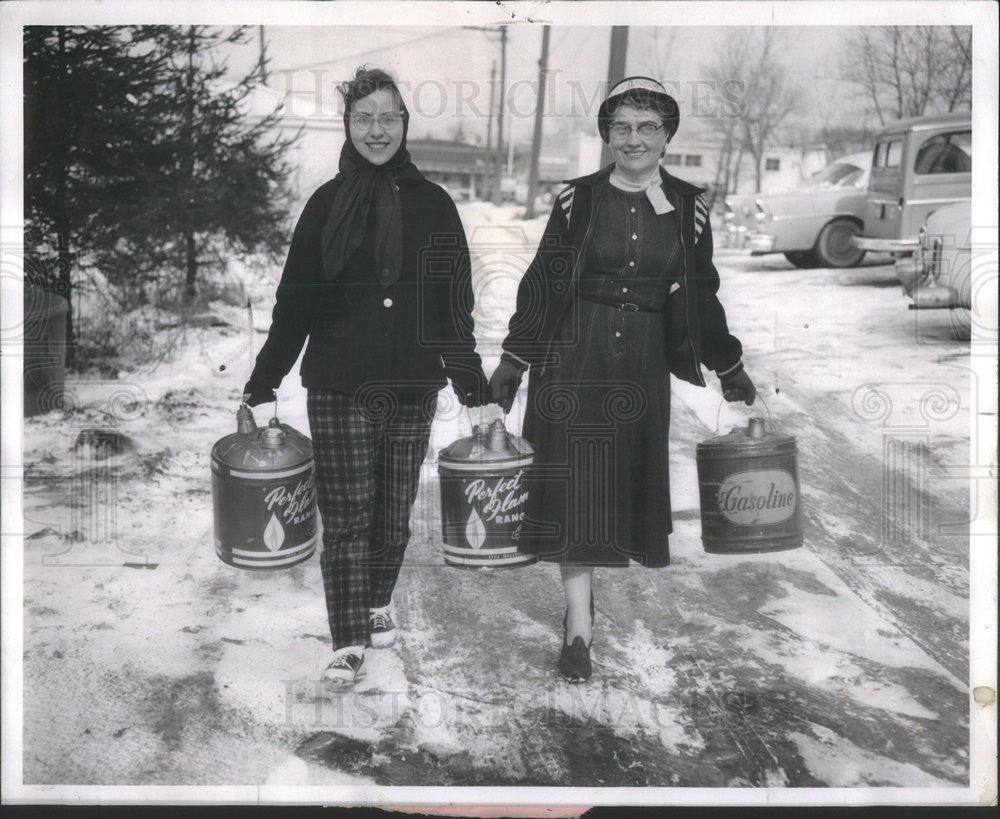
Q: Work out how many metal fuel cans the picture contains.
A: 3